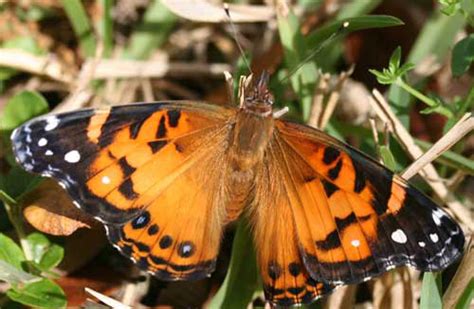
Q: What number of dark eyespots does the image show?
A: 6